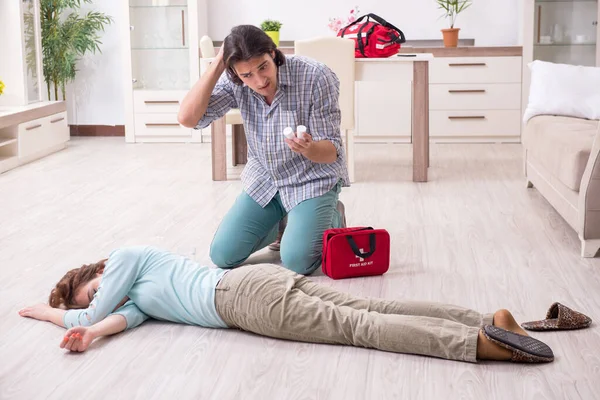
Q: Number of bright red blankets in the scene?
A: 0